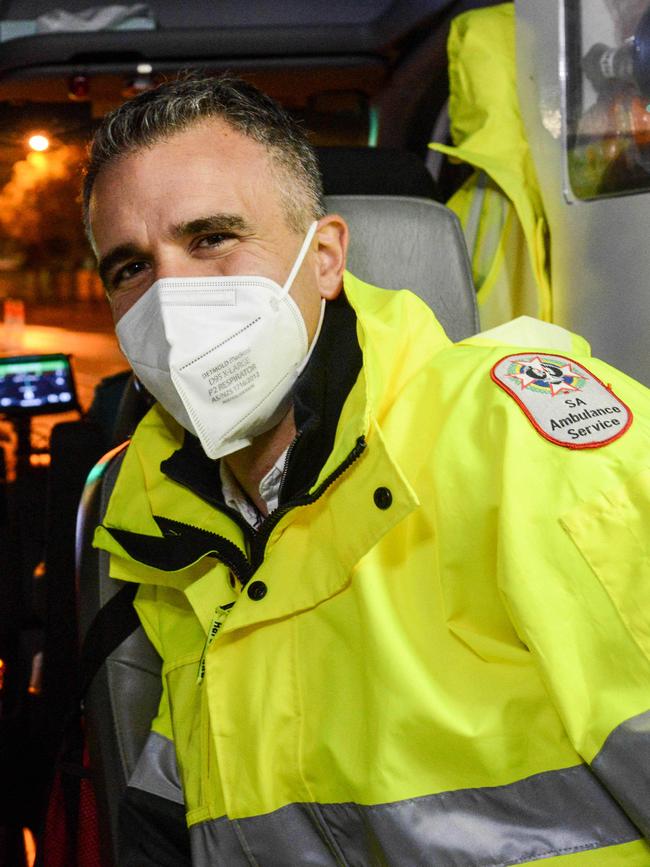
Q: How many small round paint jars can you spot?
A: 0